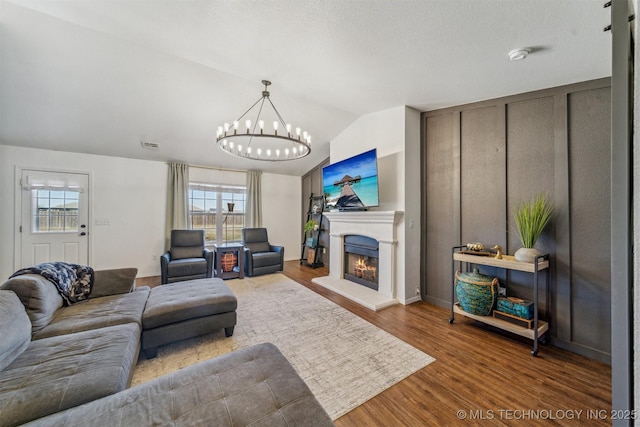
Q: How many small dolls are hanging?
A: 0